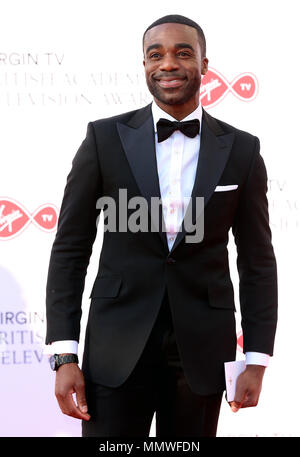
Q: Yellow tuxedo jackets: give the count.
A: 0